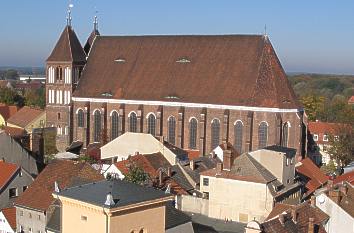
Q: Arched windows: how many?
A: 11